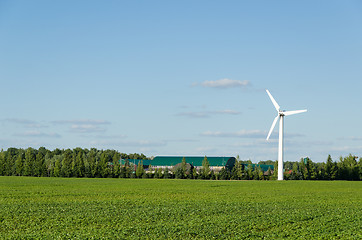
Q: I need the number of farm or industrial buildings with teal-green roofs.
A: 3